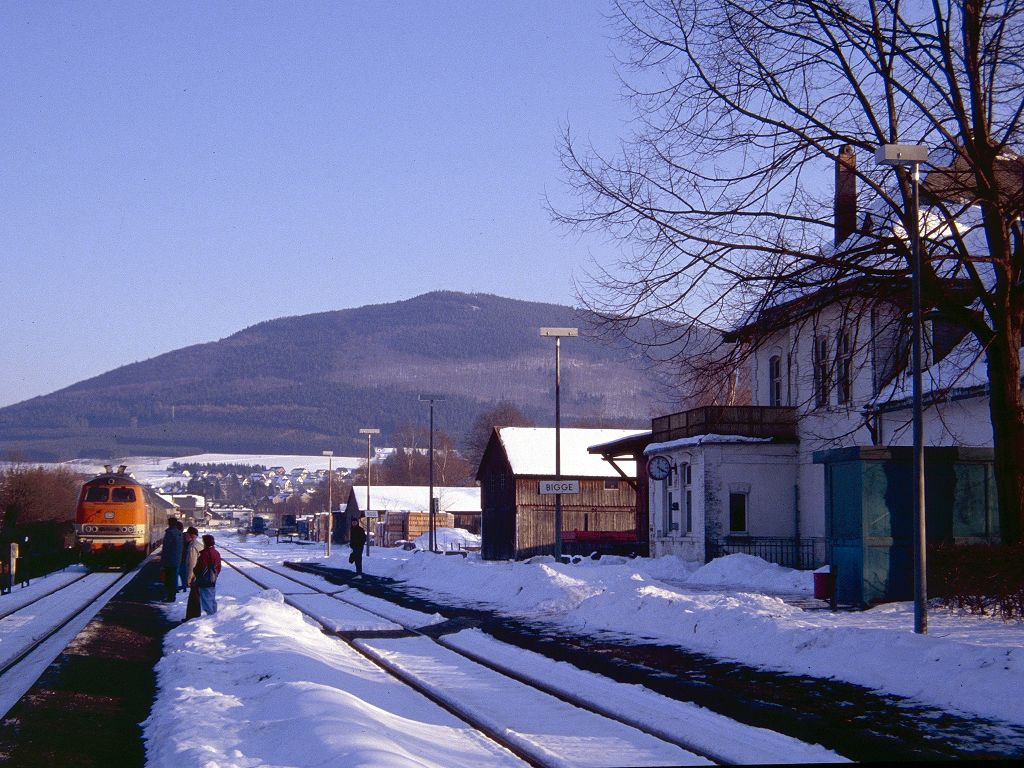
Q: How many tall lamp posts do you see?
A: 5